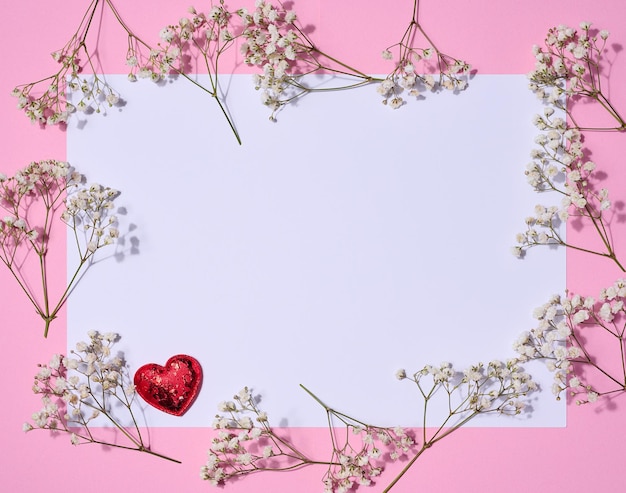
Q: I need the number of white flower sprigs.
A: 12